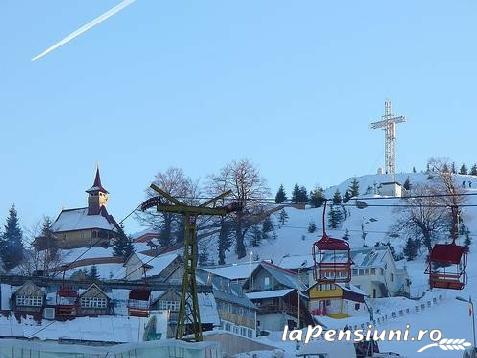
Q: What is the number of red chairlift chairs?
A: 4